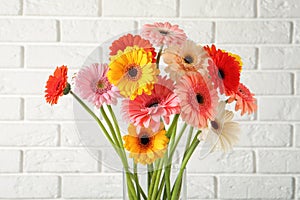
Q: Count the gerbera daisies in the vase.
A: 13